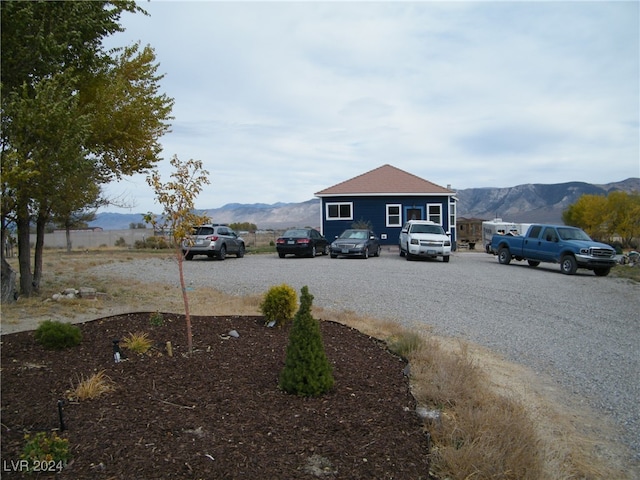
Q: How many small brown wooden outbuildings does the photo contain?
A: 1